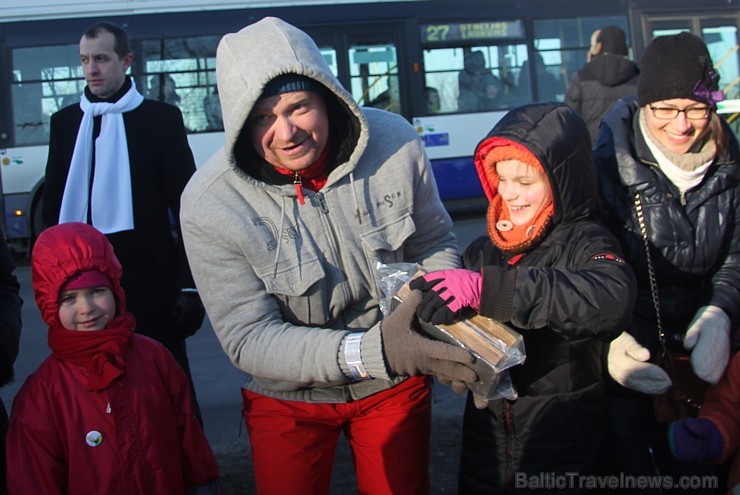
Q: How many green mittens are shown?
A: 0